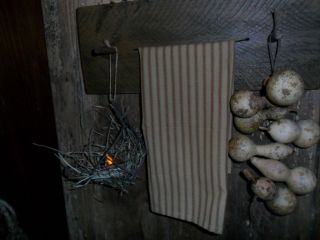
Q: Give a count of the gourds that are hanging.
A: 7